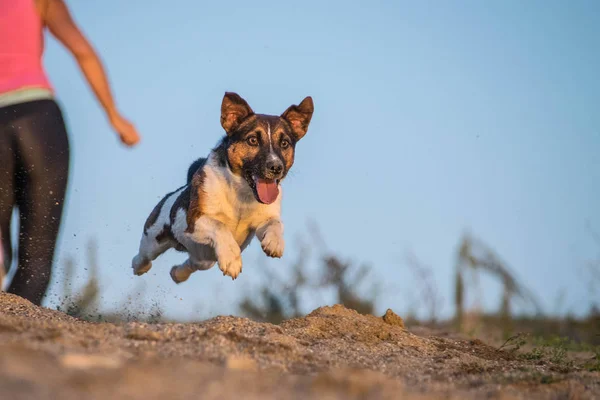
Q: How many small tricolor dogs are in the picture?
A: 1